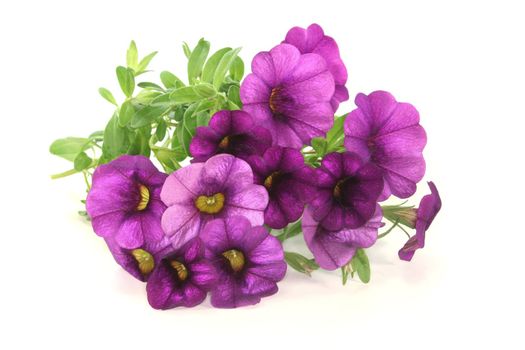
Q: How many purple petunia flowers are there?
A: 13